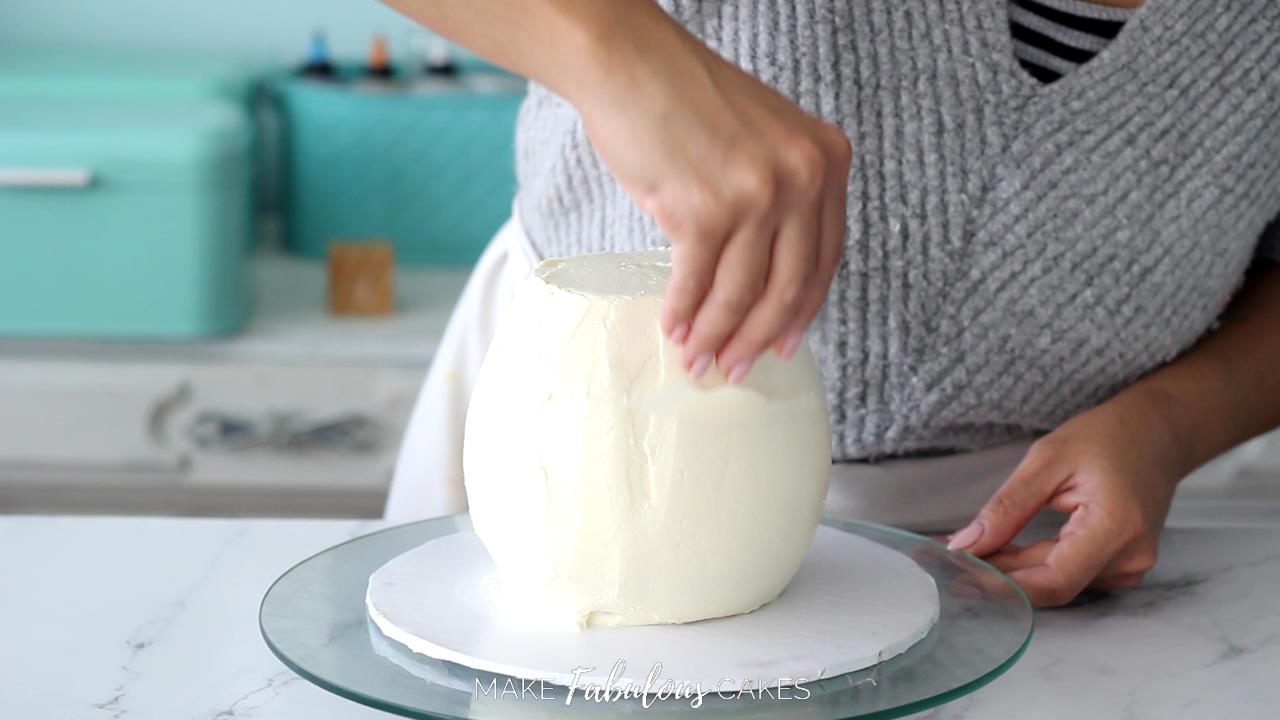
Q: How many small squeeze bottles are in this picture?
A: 3